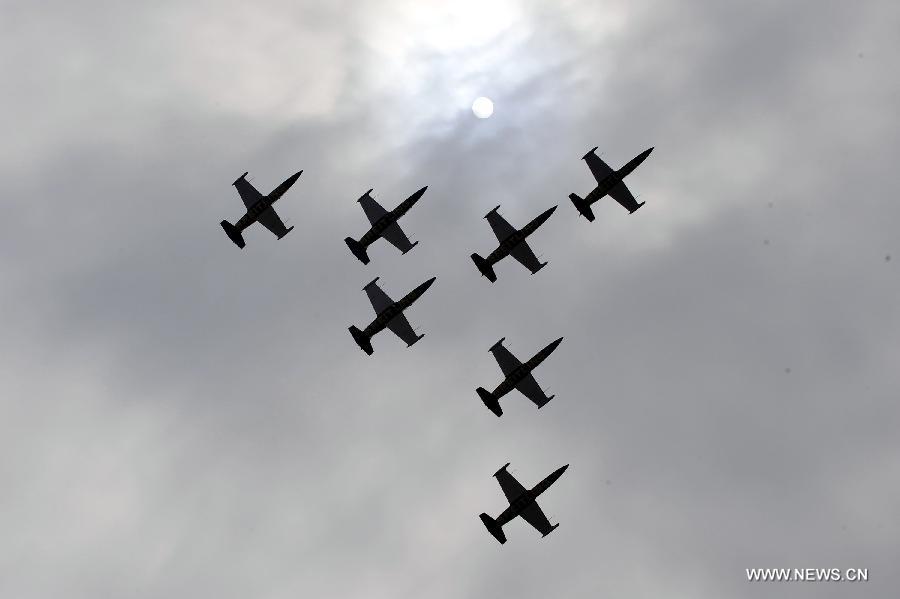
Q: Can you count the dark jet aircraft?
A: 7